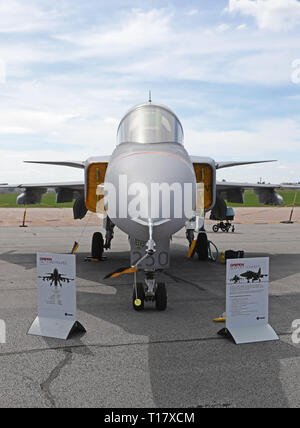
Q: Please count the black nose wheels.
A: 2